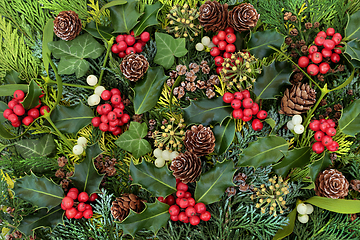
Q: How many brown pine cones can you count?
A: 9